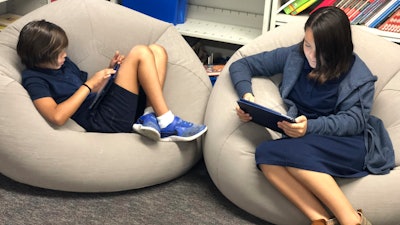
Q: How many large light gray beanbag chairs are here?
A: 2